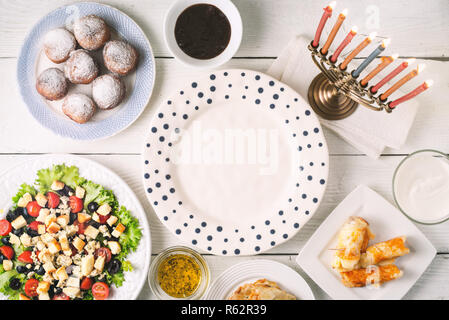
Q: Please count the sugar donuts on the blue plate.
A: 7